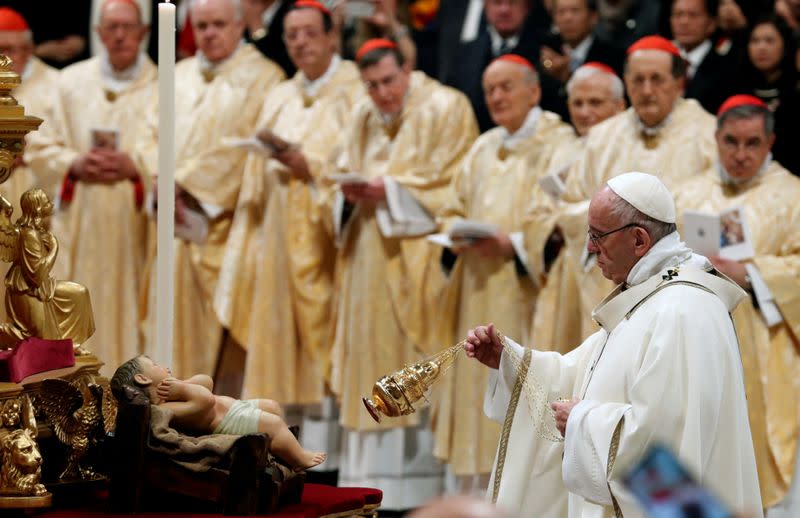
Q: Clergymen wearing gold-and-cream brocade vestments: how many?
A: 9